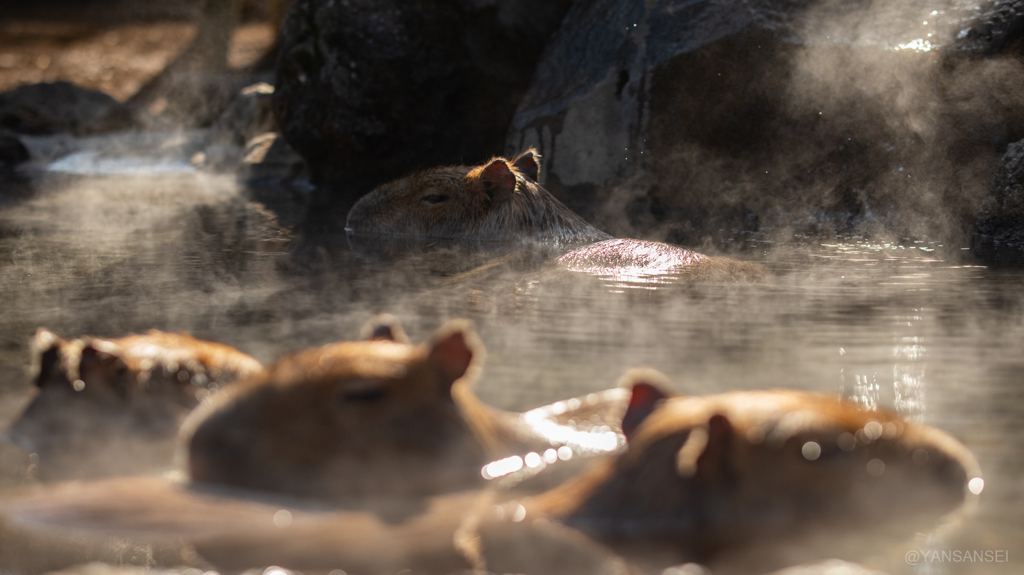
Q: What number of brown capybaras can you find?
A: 4